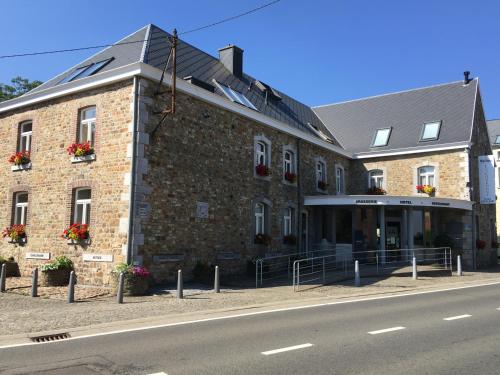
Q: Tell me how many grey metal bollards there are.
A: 9